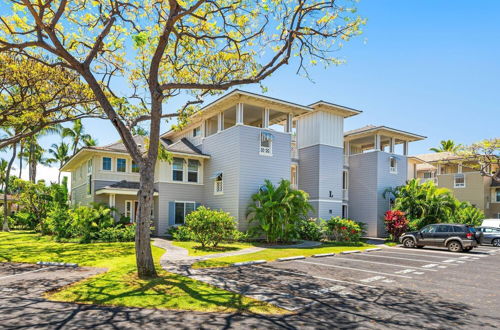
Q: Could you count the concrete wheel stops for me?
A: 6